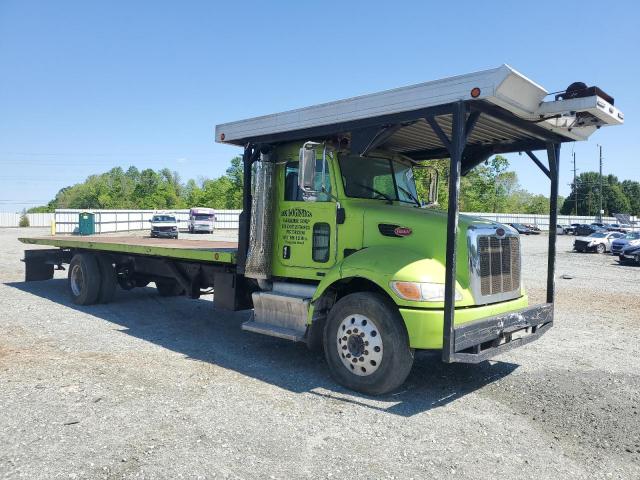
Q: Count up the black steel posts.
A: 3